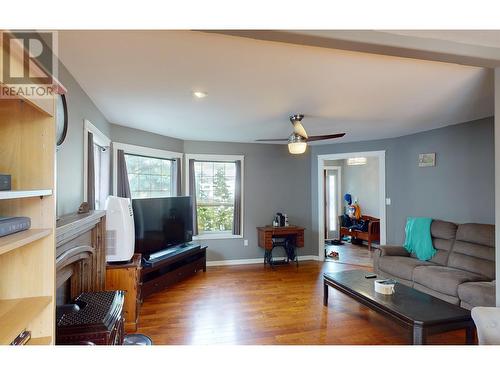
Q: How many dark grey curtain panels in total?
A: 5